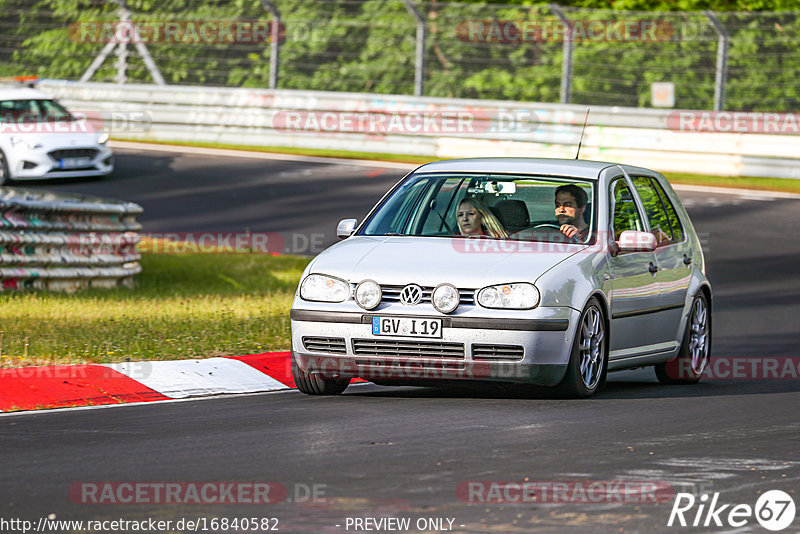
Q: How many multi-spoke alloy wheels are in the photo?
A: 2